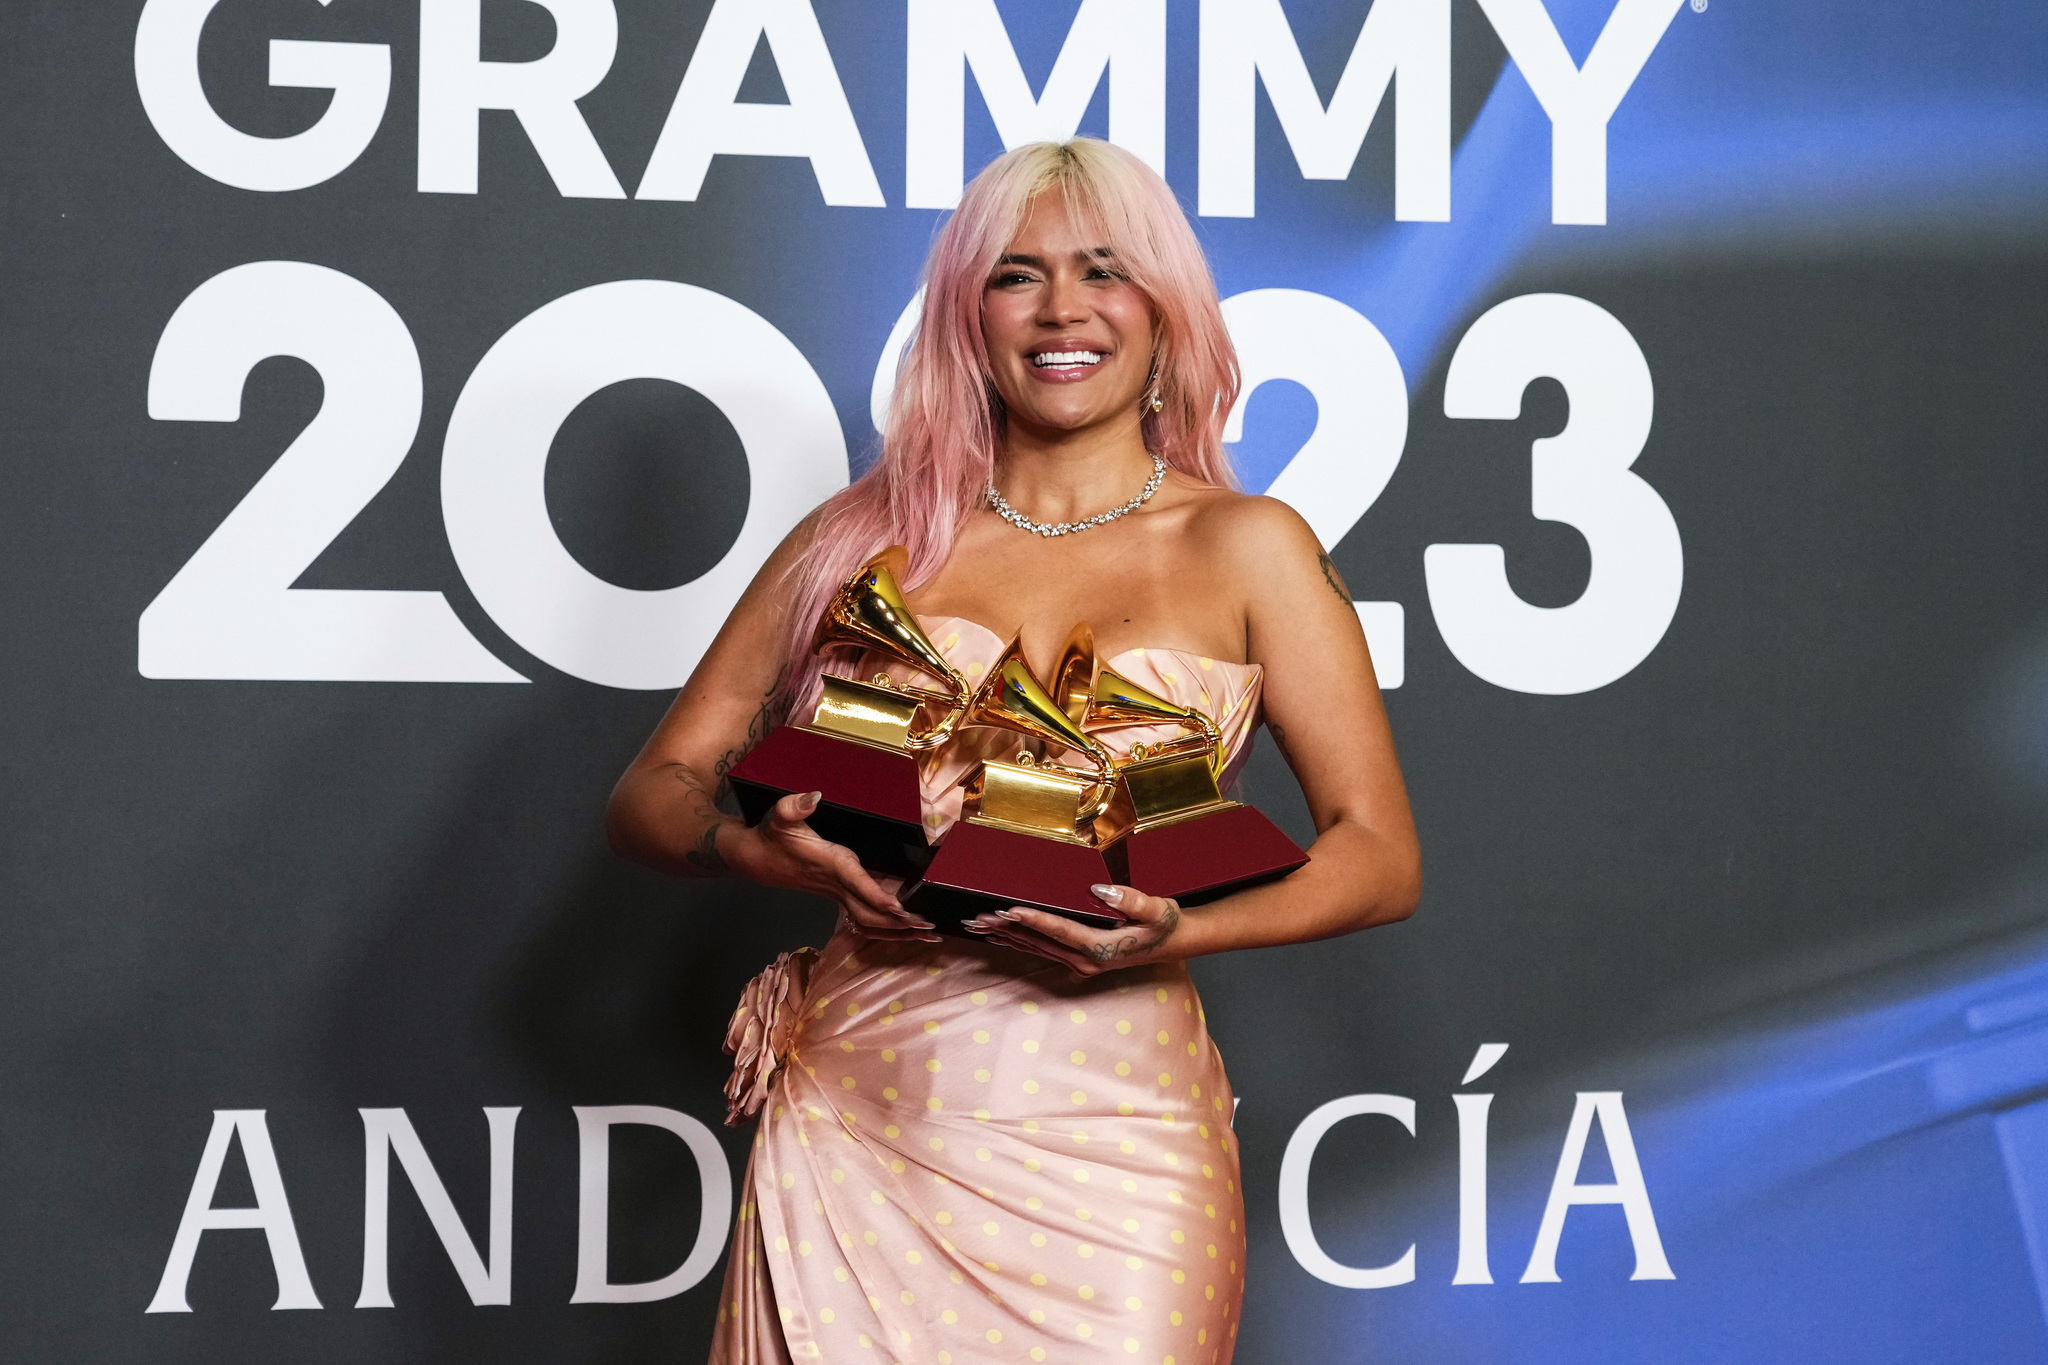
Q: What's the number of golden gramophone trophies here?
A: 3